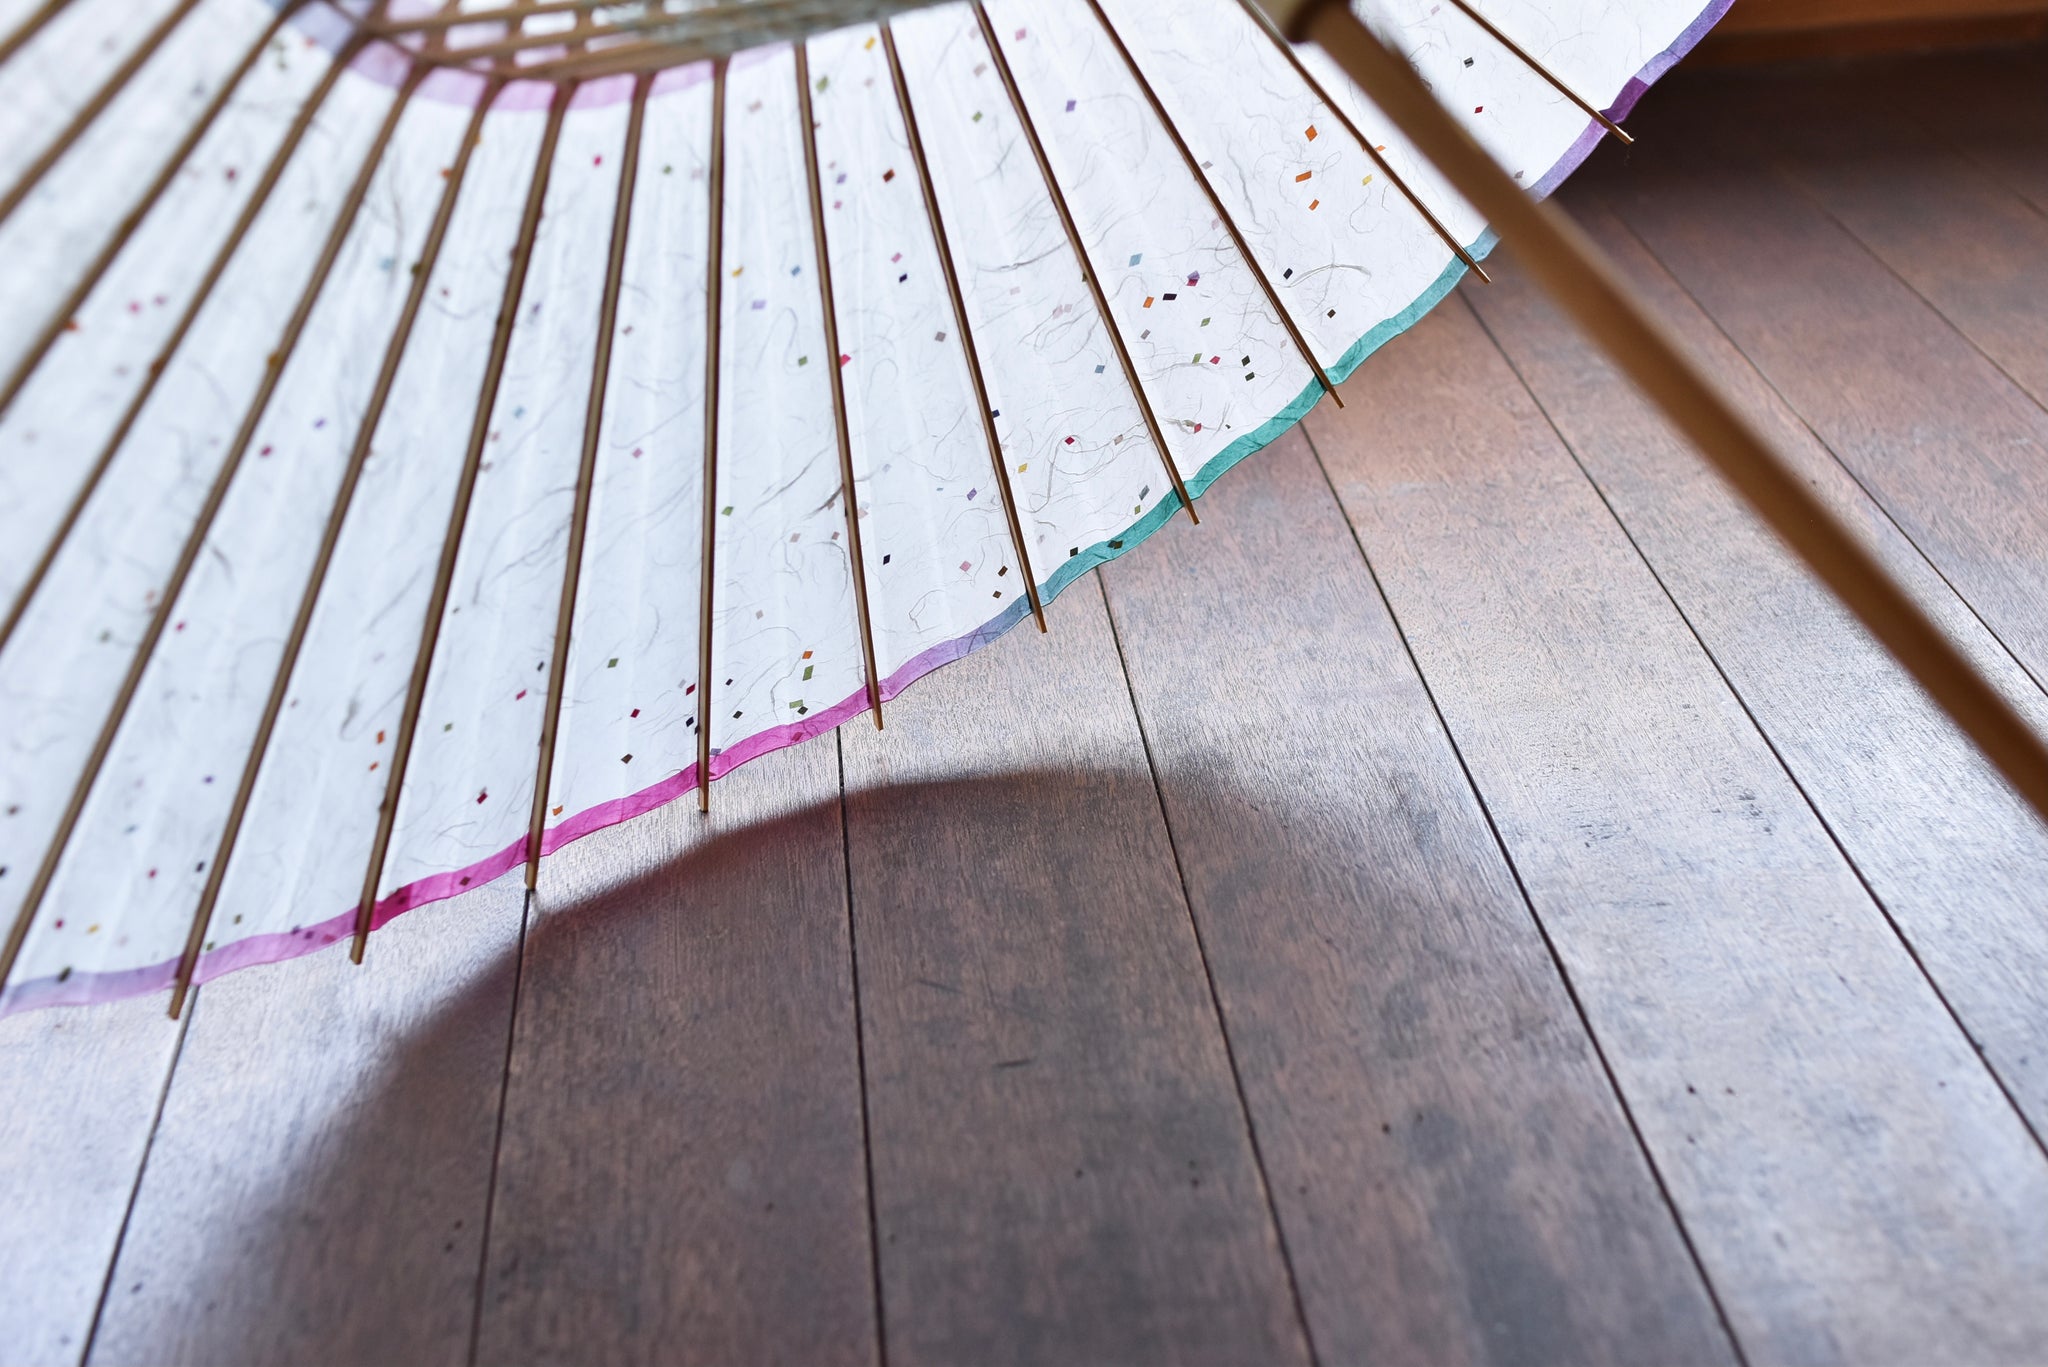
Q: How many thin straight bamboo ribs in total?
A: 15